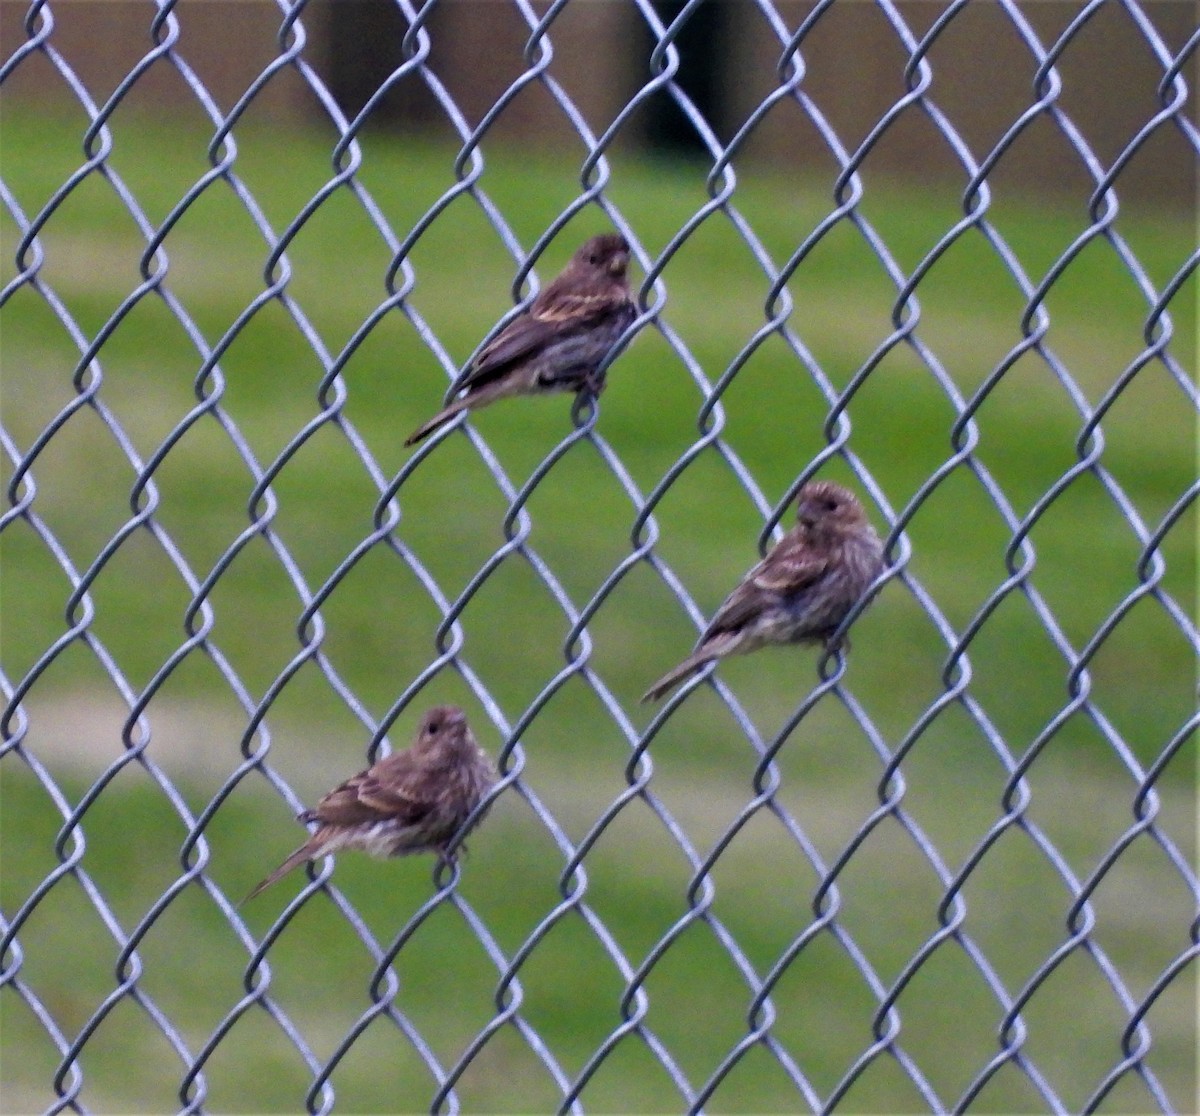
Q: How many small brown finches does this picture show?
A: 3